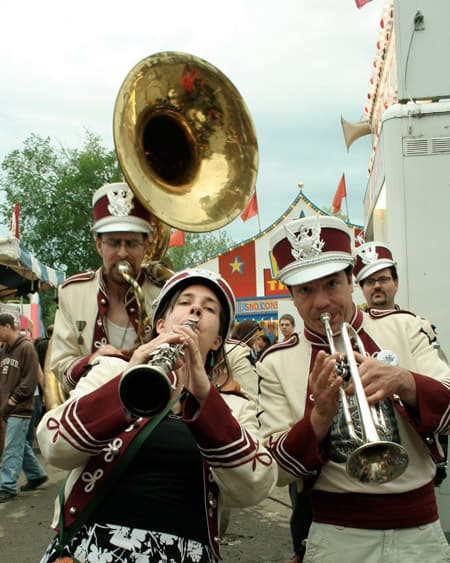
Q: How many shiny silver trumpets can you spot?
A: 1